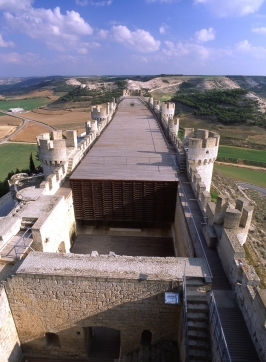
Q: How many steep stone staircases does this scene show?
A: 1